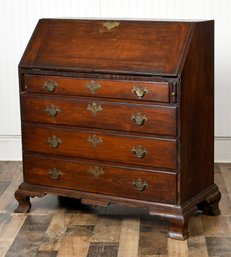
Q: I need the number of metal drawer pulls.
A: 8